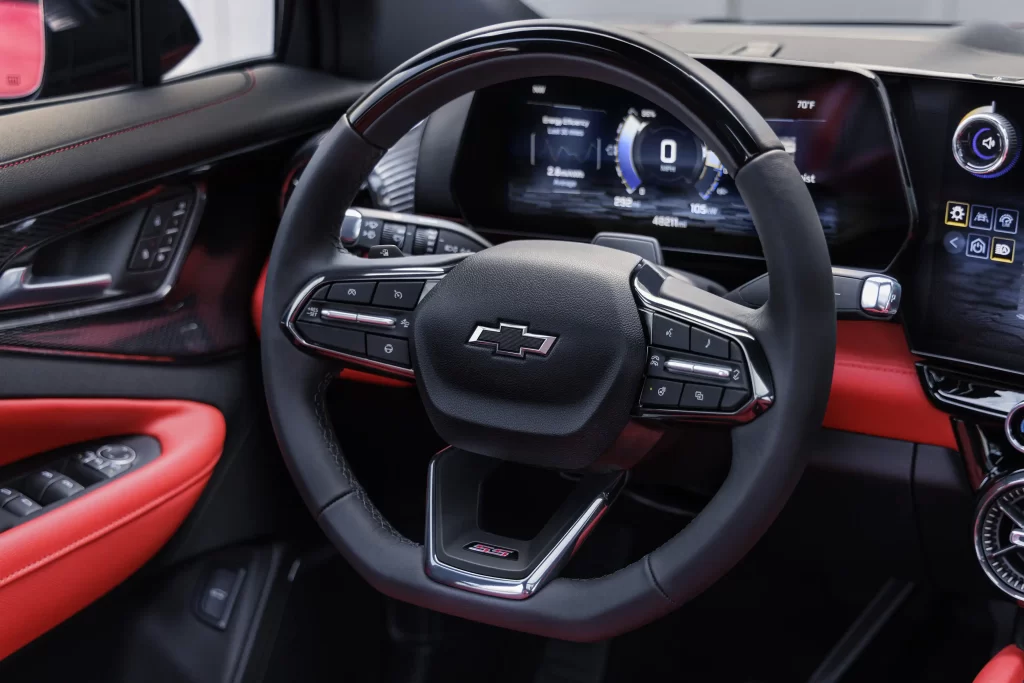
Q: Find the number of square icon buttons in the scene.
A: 5